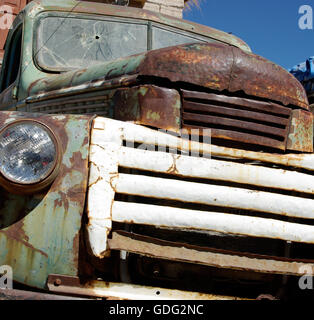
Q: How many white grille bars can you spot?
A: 4